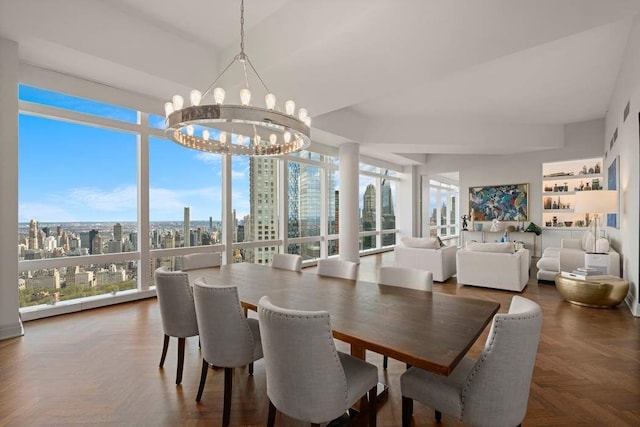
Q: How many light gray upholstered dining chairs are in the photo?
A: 8